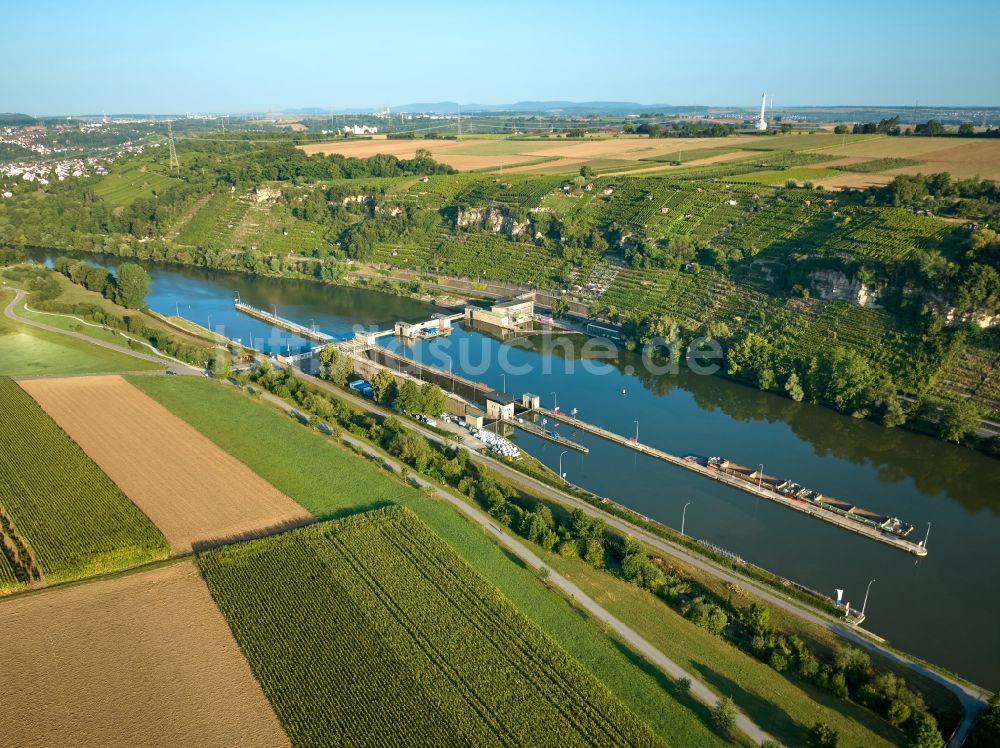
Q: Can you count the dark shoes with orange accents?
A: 0